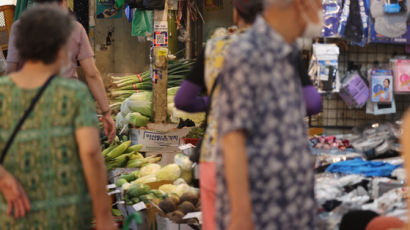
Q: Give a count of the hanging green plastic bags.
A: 1